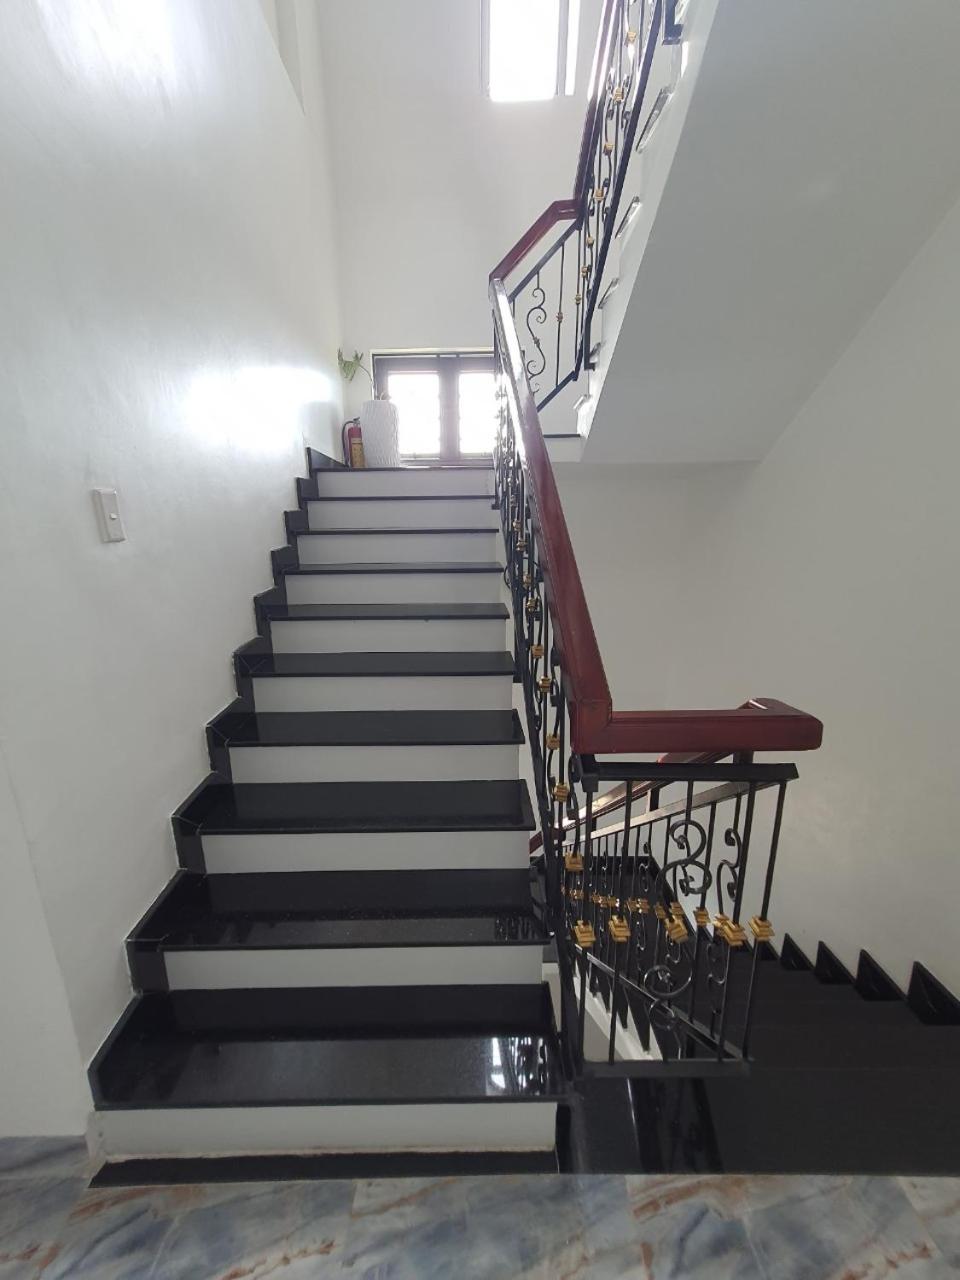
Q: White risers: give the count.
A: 10